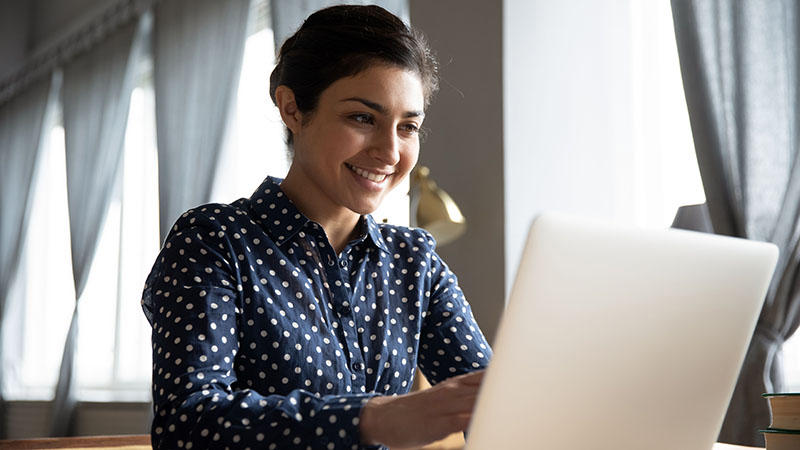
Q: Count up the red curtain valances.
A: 0